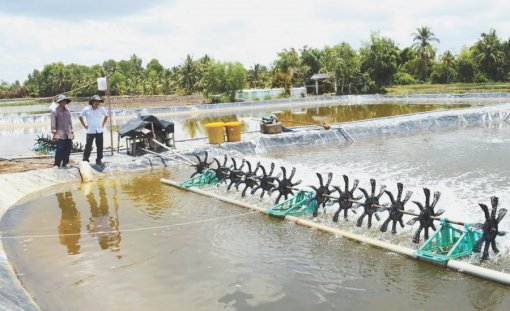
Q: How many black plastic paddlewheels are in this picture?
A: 12